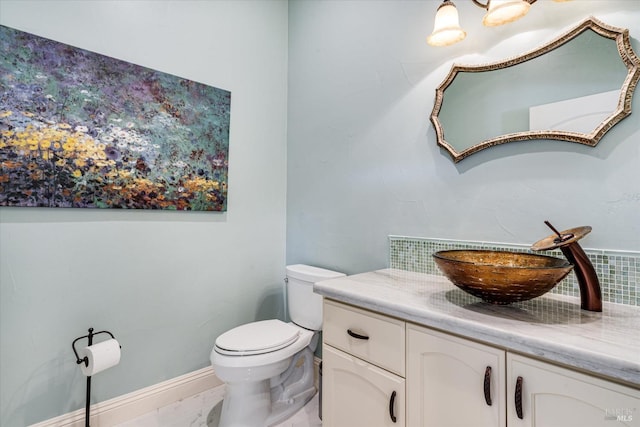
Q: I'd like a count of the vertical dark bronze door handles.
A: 3